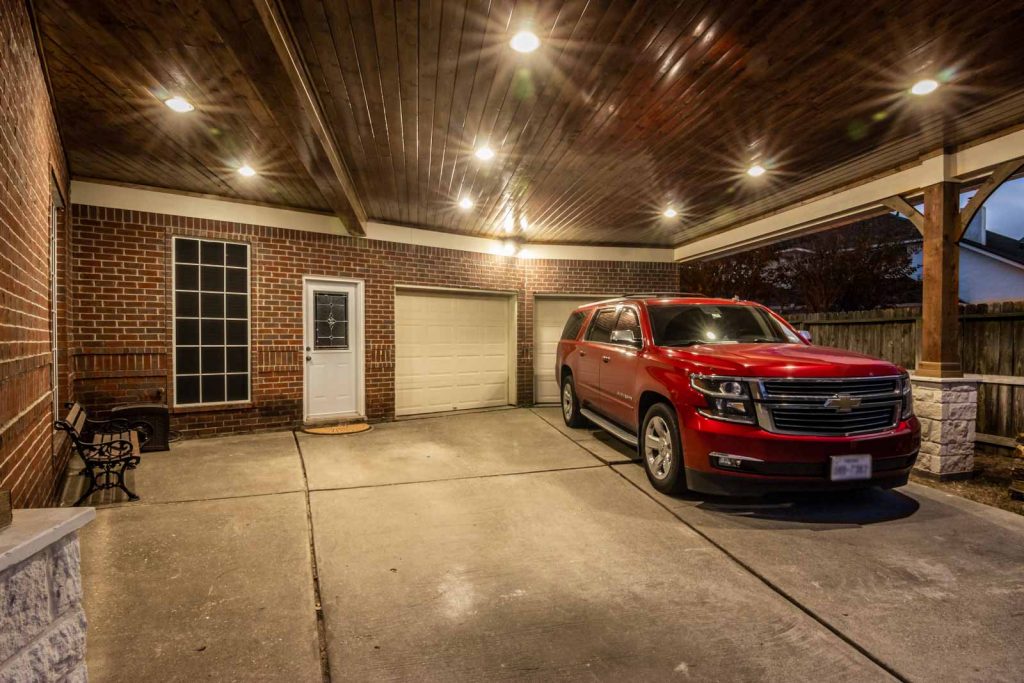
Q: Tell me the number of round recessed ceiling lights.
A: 8